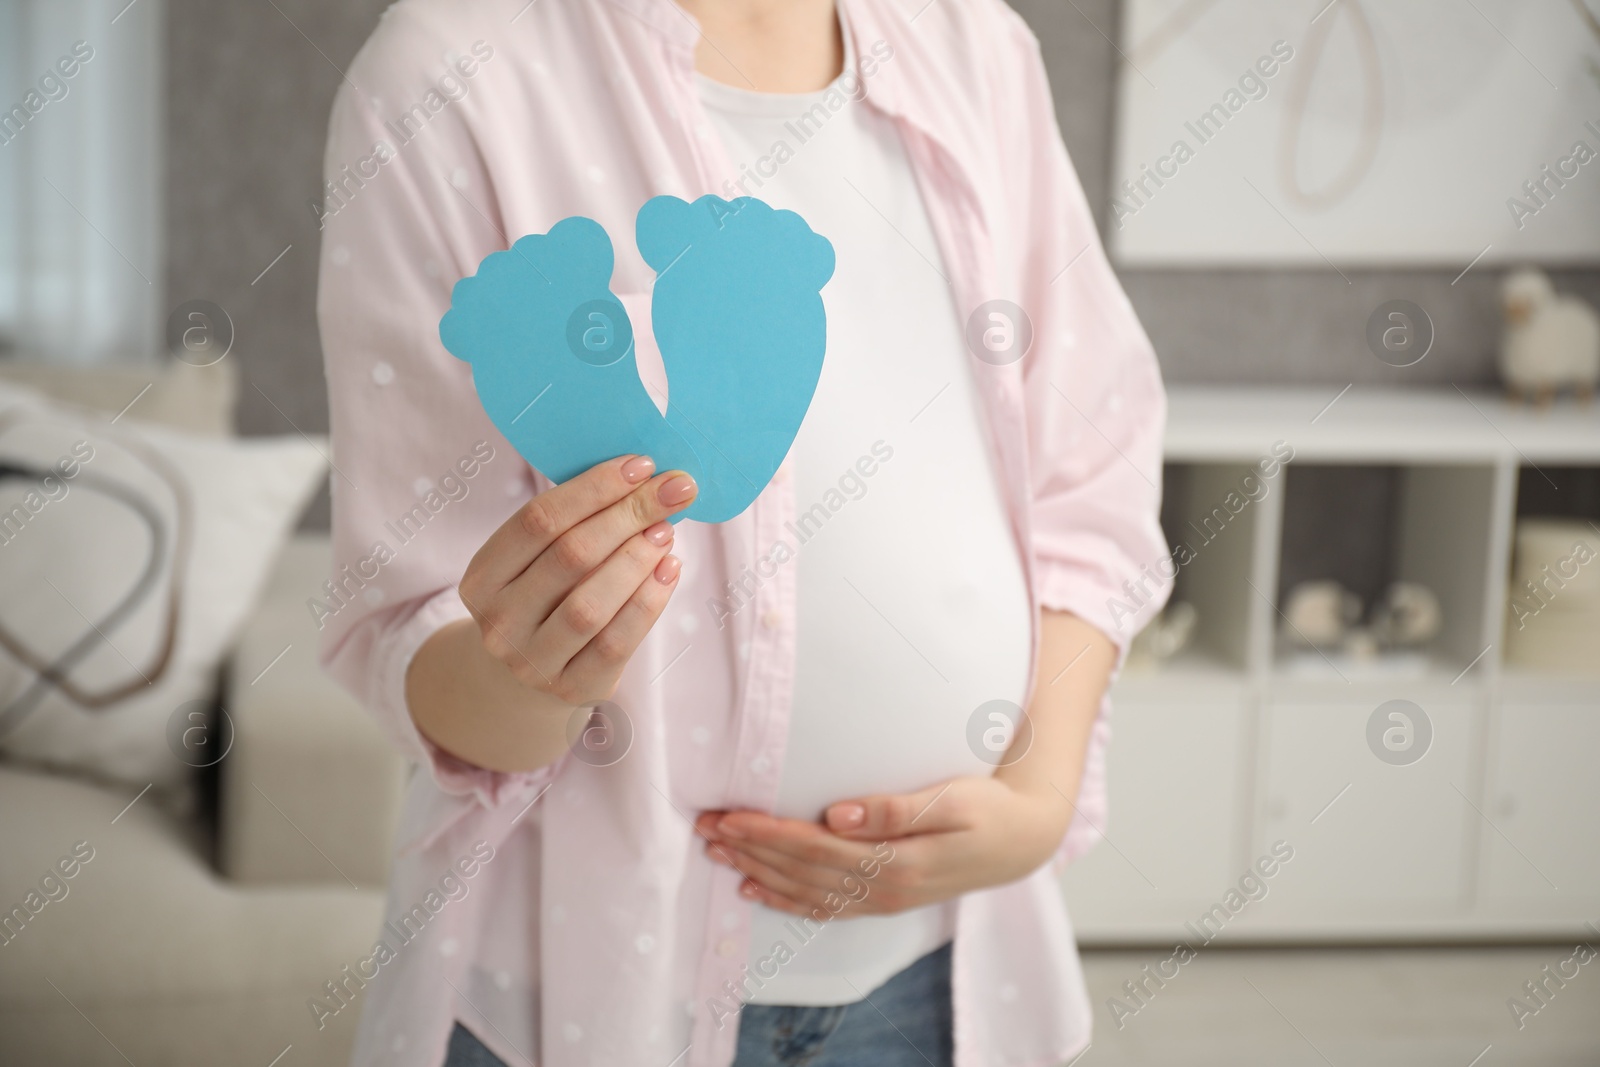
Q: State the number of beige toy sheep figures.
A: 1